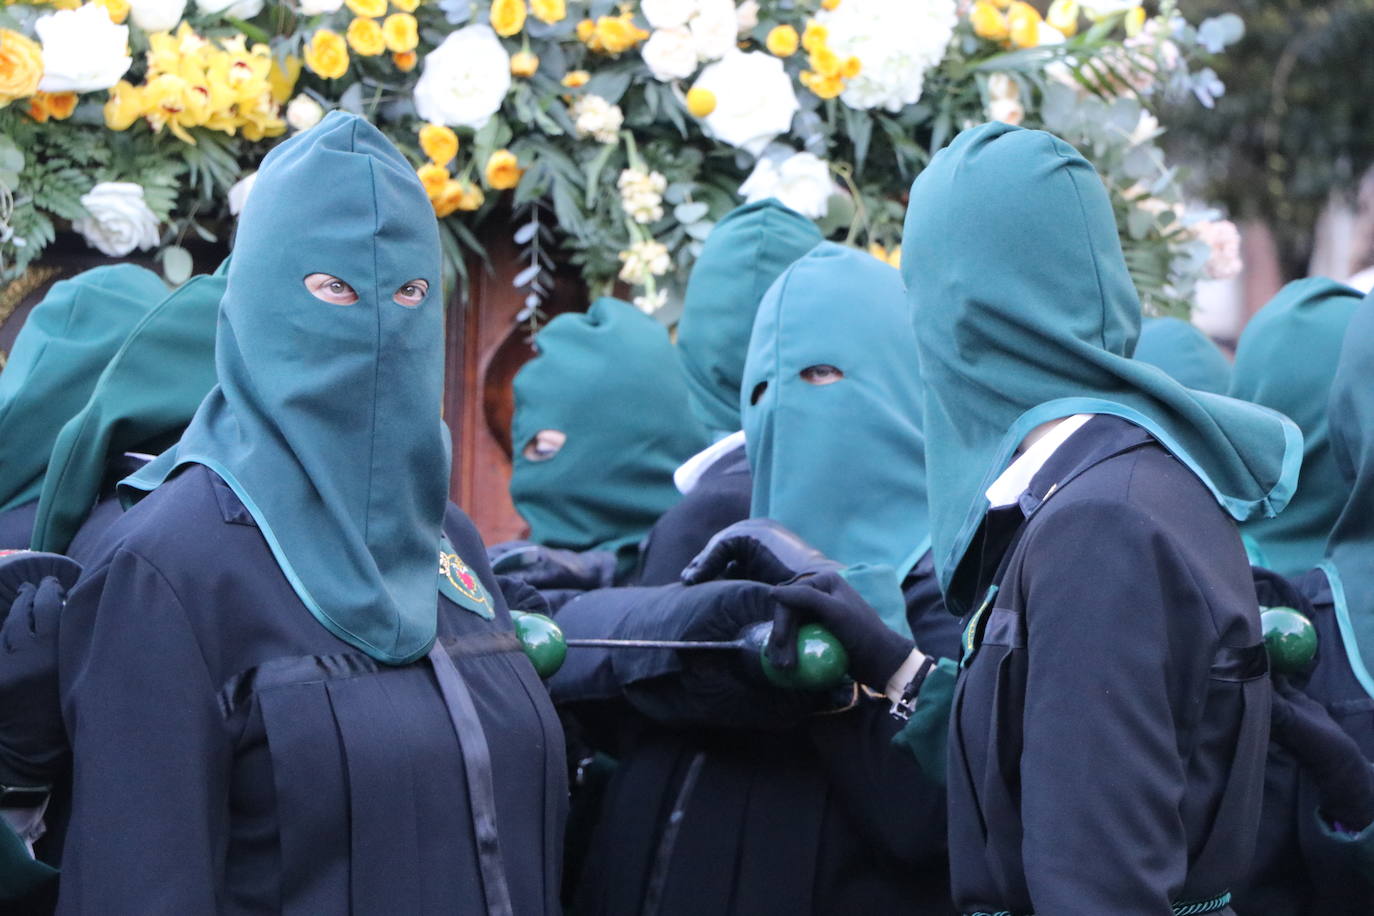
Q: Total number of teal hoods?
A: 10